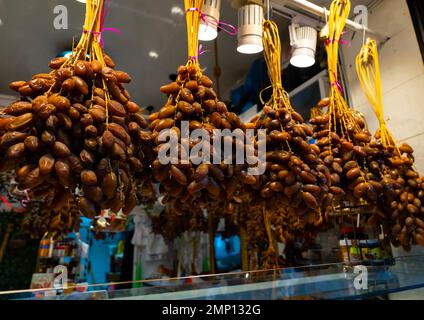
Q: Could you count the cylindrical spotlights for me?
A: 3